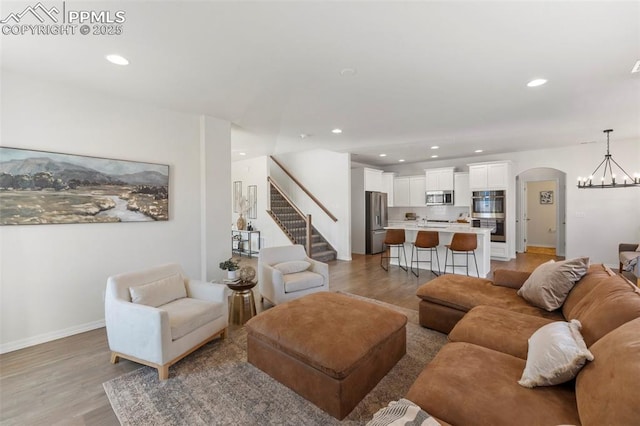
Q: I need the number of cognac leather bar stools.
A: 3